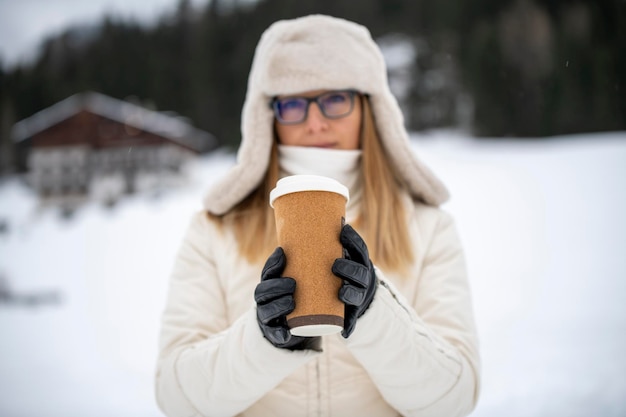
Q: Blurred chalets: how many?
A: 1